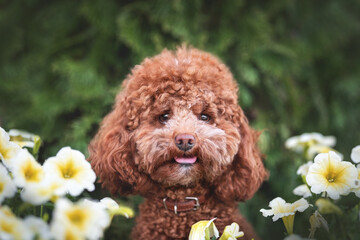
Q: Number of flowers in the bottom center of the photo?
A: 2